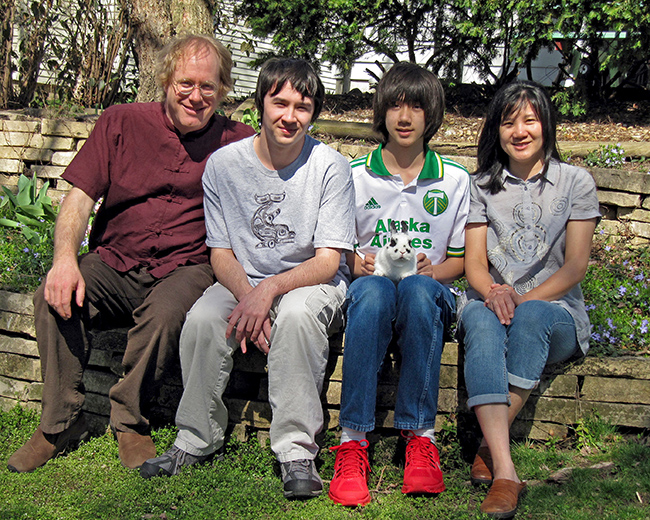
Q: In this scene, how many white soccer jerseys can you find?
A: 1